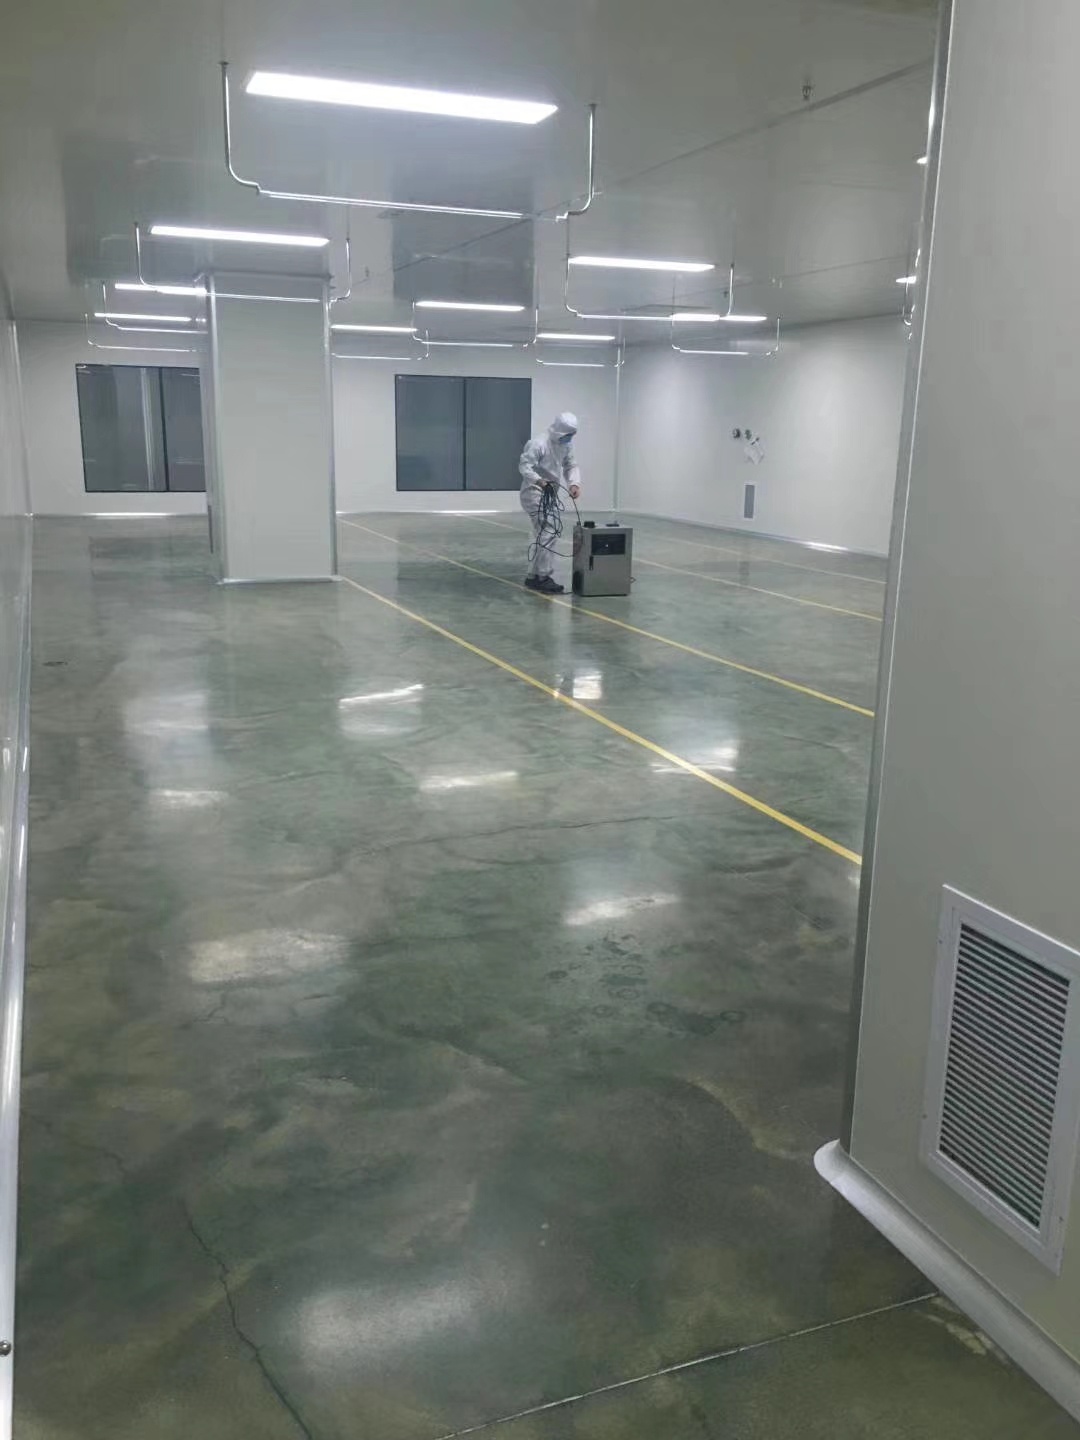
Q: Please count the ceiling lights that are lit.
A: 11